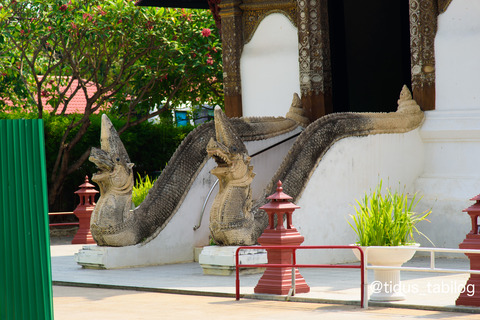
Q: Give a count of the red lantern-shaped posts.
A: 3